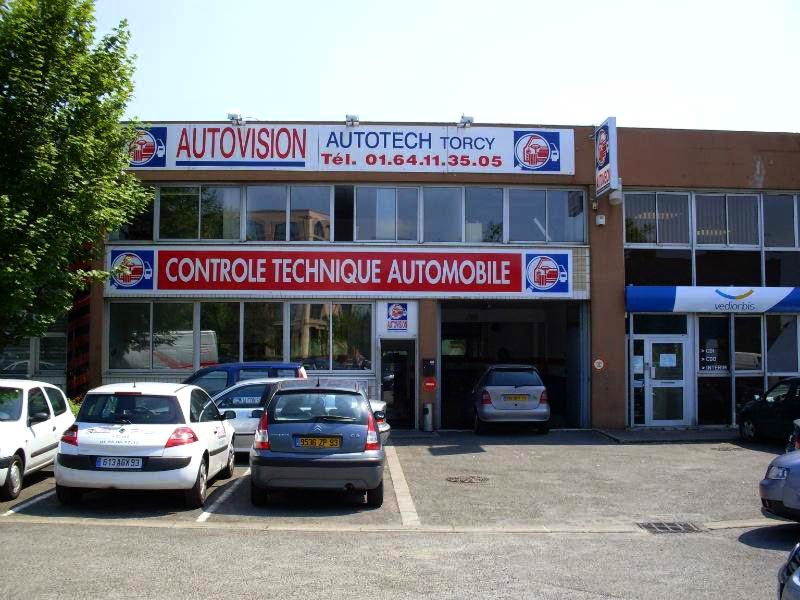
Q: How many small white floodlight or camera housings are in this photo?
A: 3